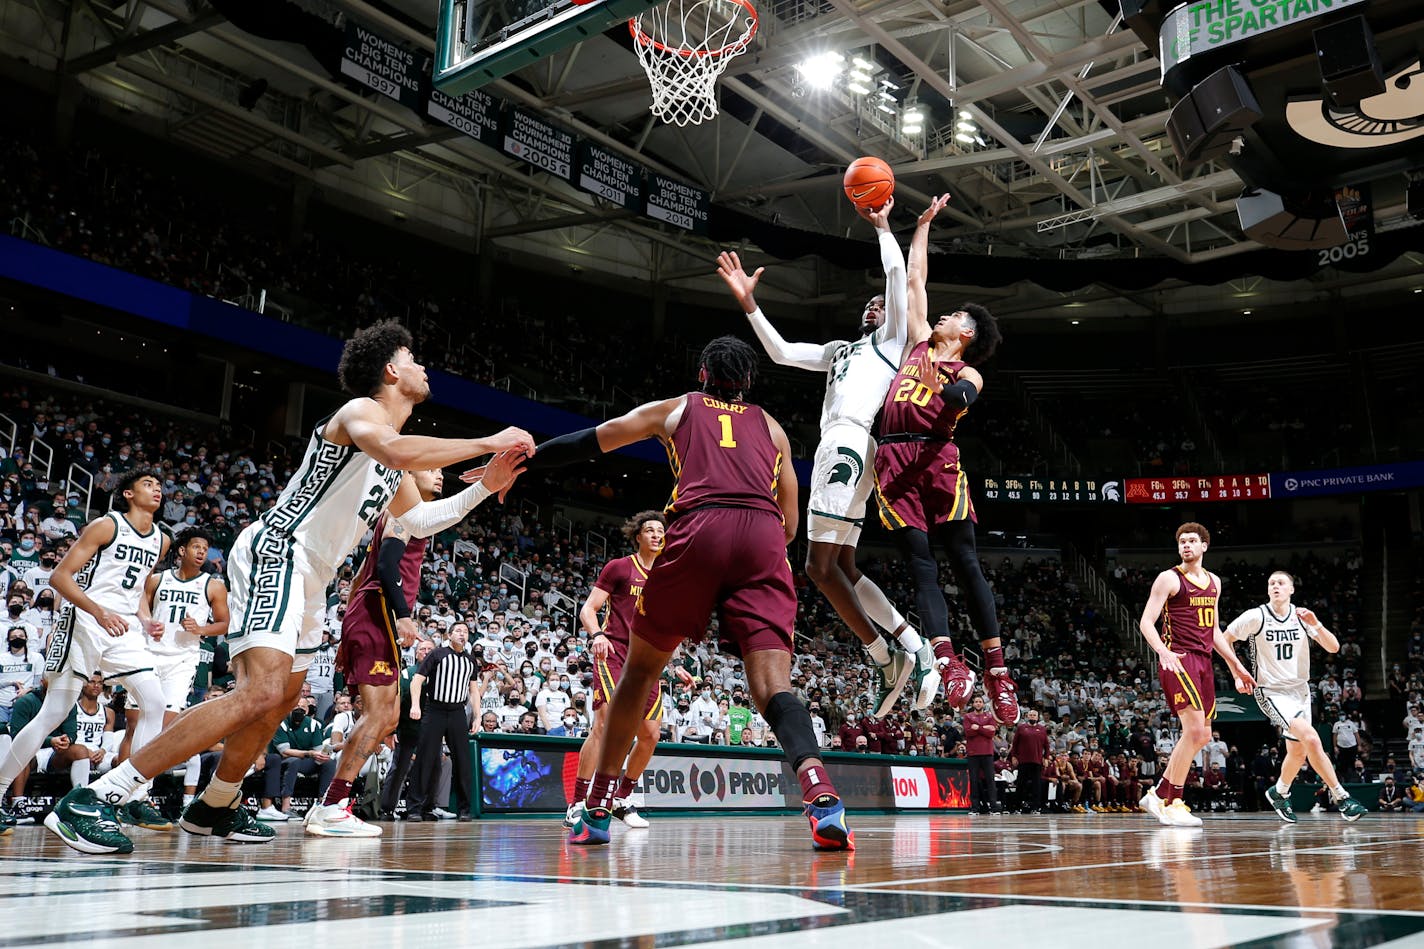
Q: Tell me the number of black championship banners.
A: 5